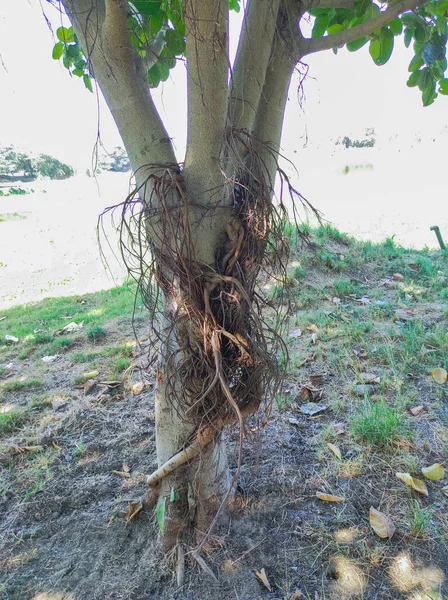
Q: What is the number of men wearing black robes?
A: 0